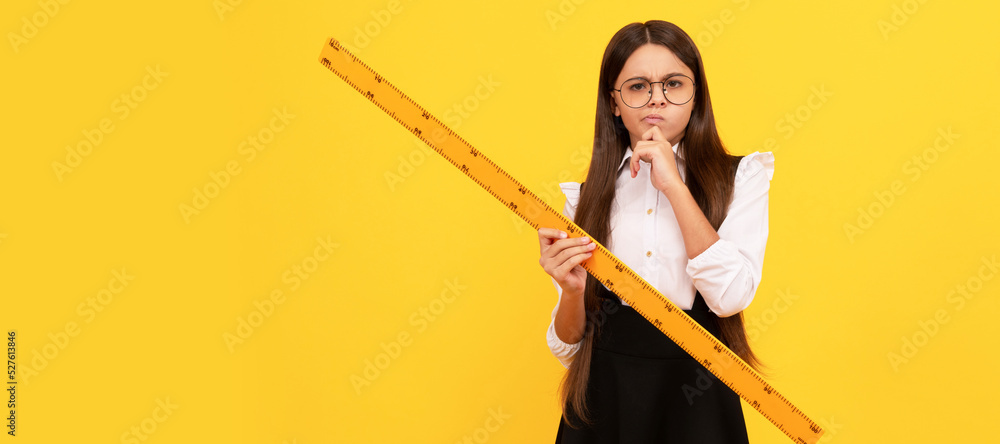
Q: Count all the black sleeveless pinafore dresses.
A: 1